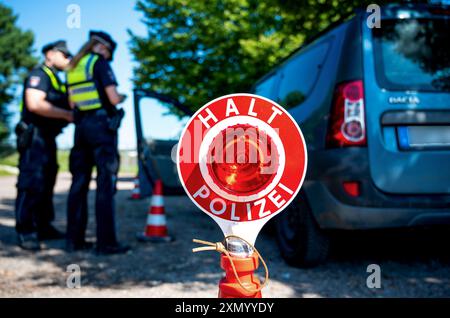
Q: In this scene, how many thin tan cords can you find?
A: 1